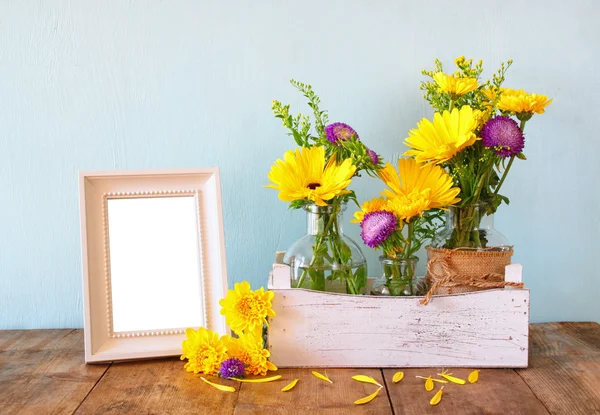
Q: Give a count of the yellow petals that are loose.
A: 12